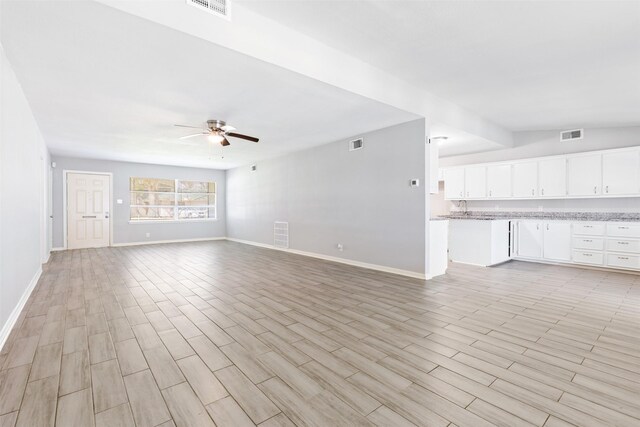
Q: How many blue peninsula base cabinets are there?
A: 0